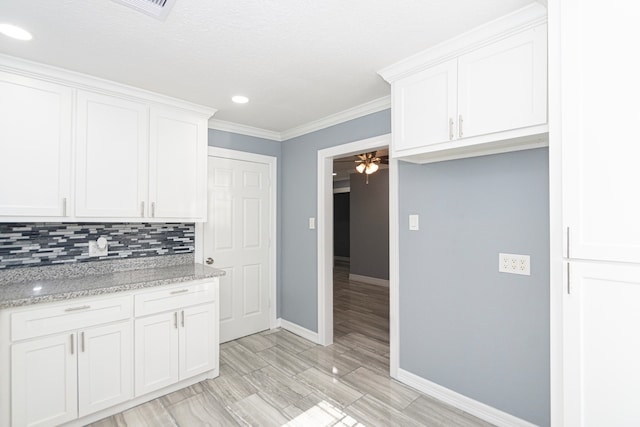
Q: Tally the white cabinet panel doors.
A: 11